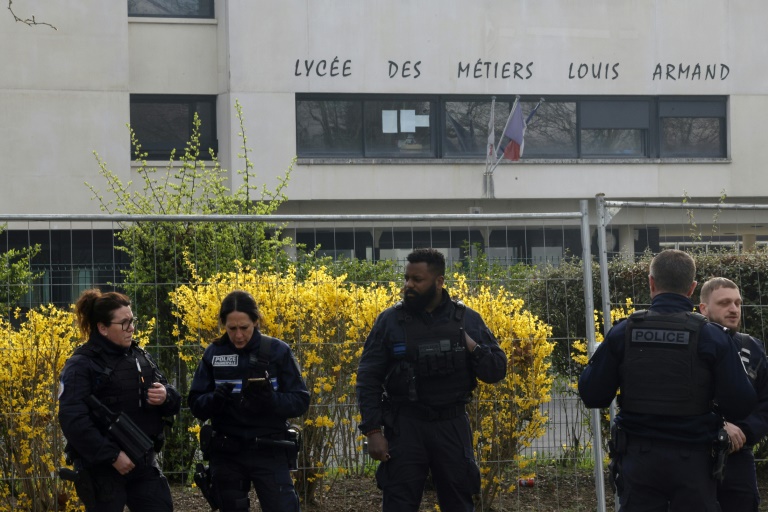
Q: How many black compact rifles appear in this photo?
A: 1